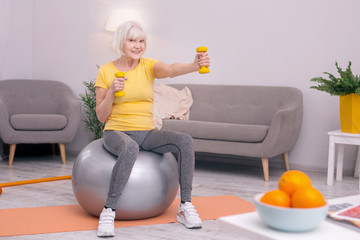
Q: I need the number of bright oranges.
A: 3